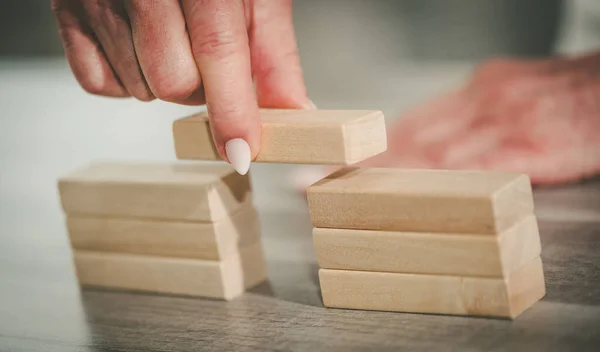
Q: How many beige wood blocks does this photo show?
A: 7